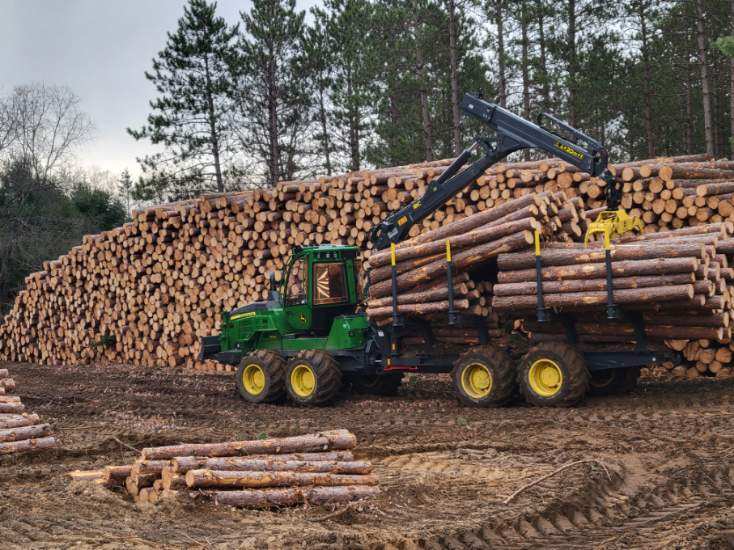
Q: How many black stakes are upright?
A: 4